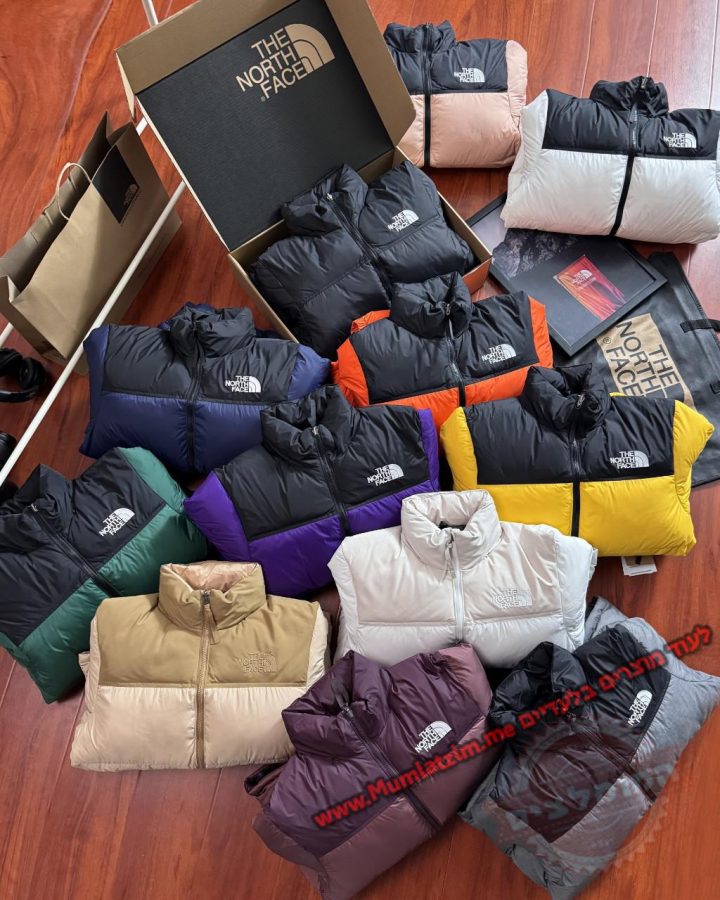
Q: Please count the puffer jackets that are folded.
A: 12